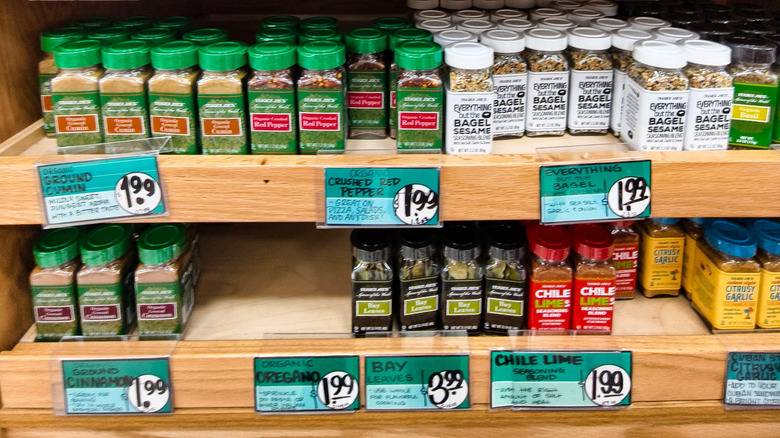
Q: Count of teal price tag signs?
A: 8